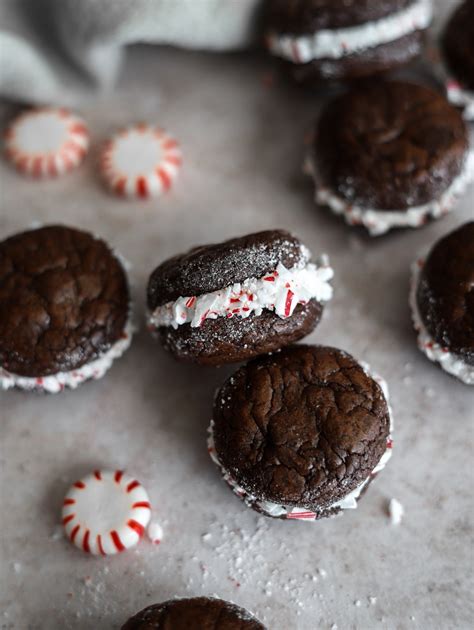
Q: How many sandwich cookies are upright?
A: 2